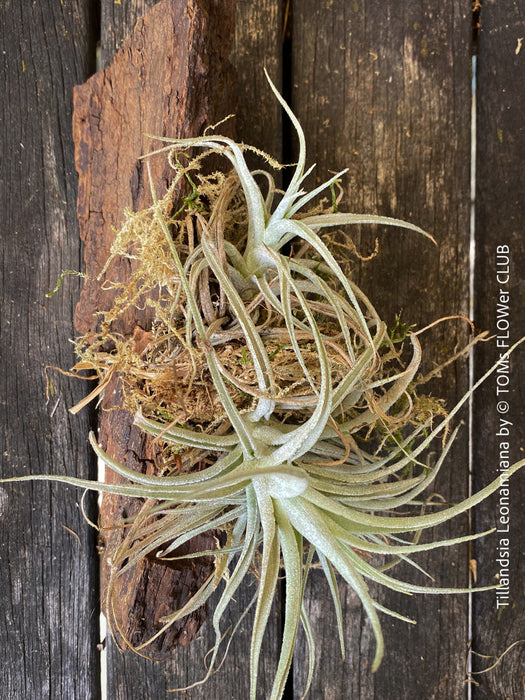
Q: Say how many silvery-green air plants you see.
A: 2